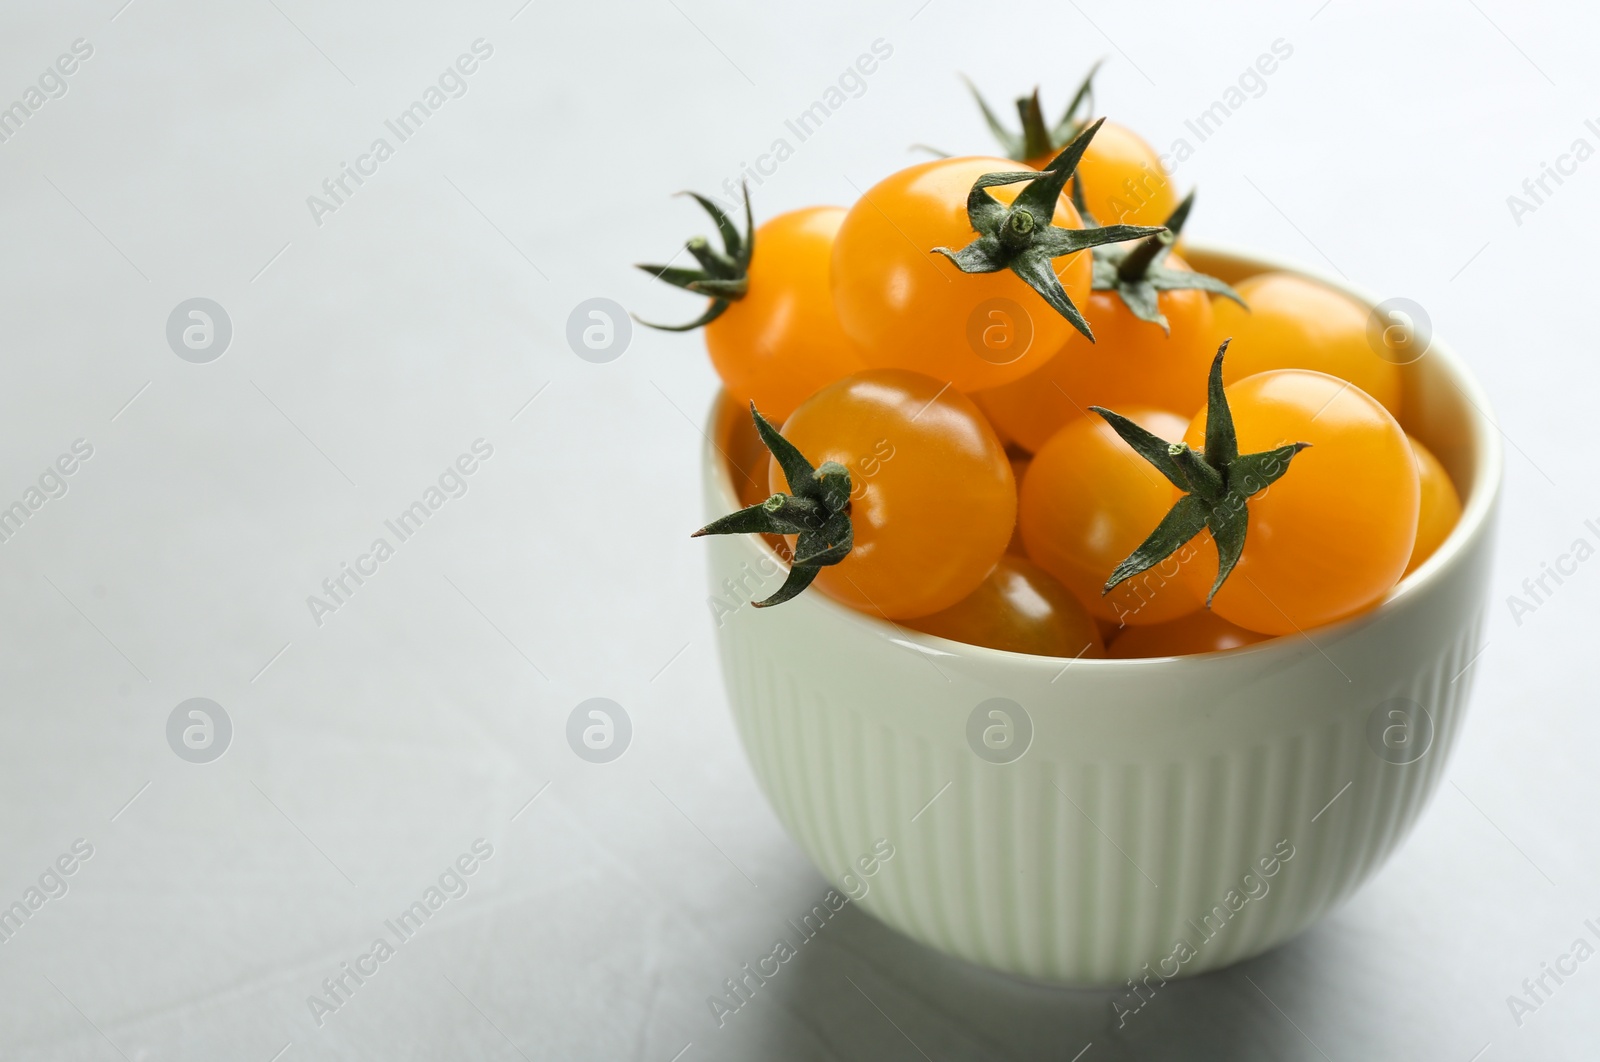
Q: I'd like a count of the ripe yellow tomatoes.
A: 11